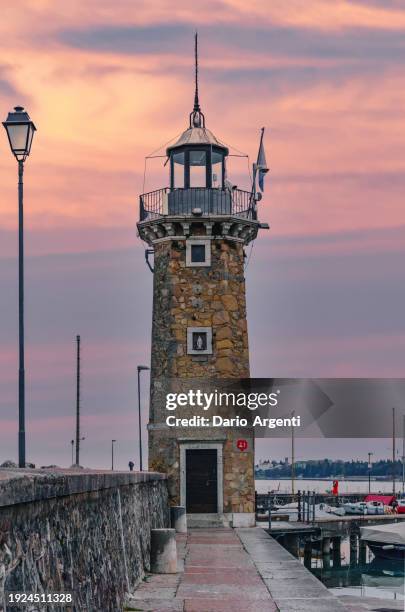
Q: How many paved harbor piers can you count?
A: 1